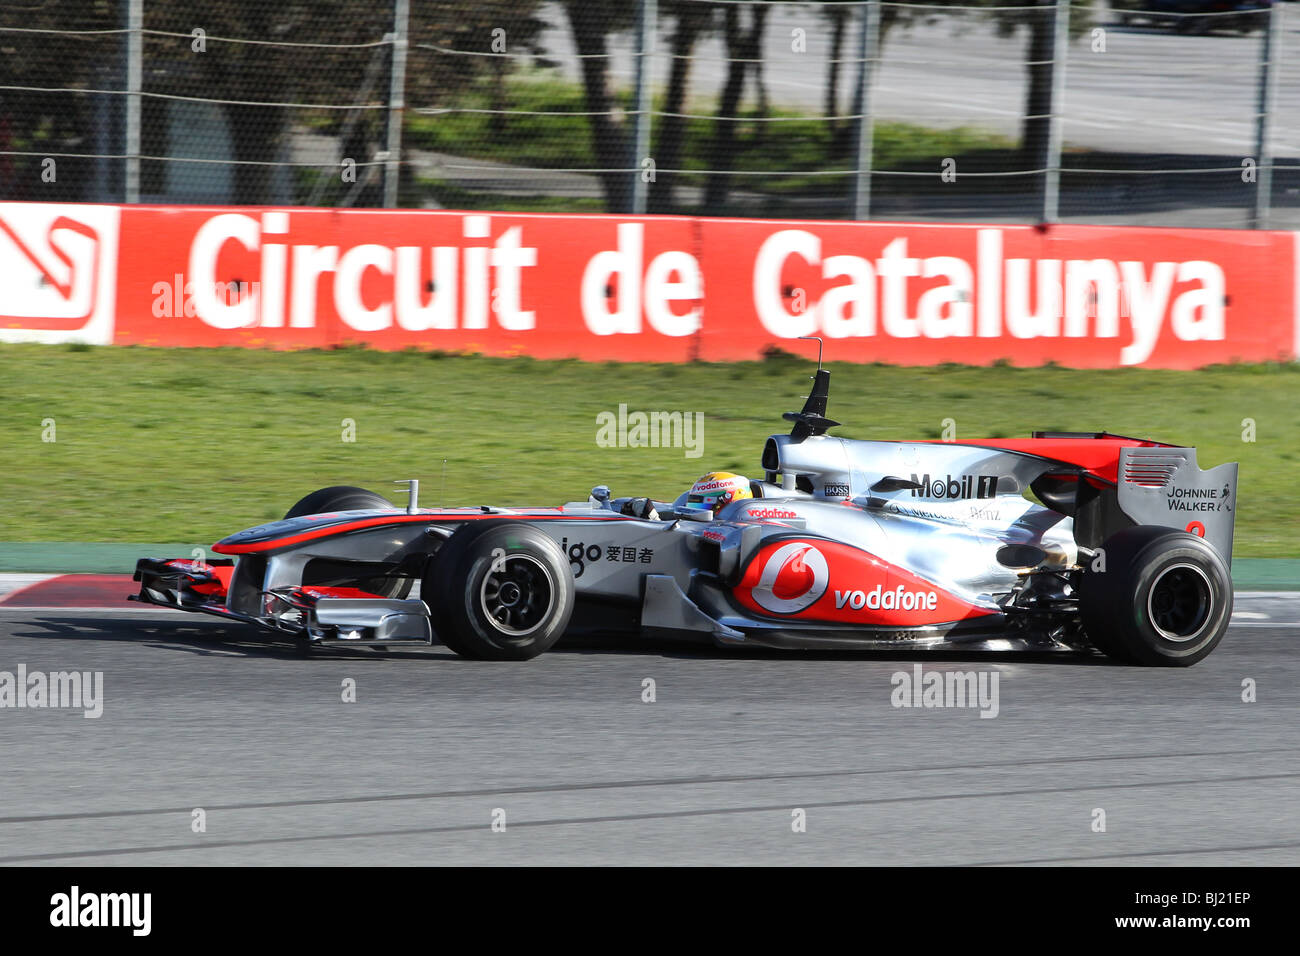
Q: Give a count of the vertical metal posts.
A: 6